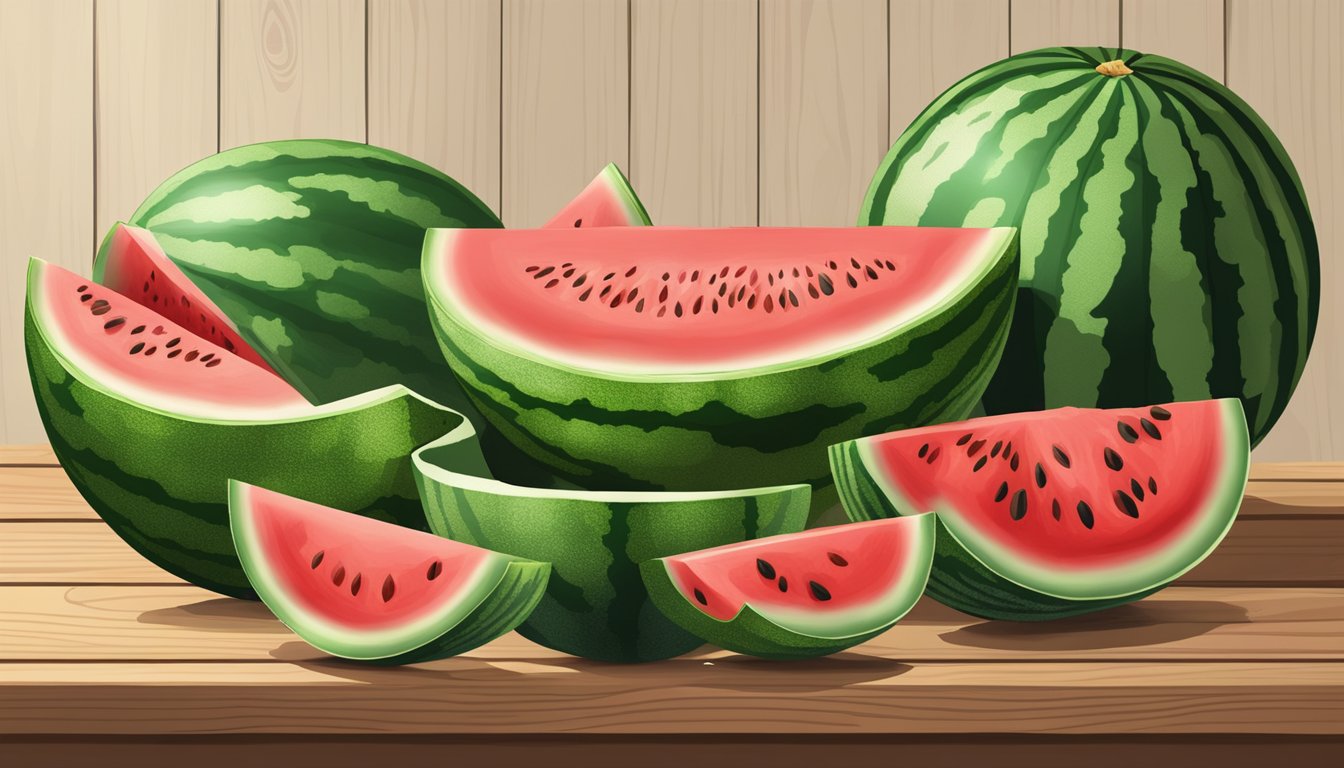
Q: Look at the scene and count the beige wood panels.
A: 11